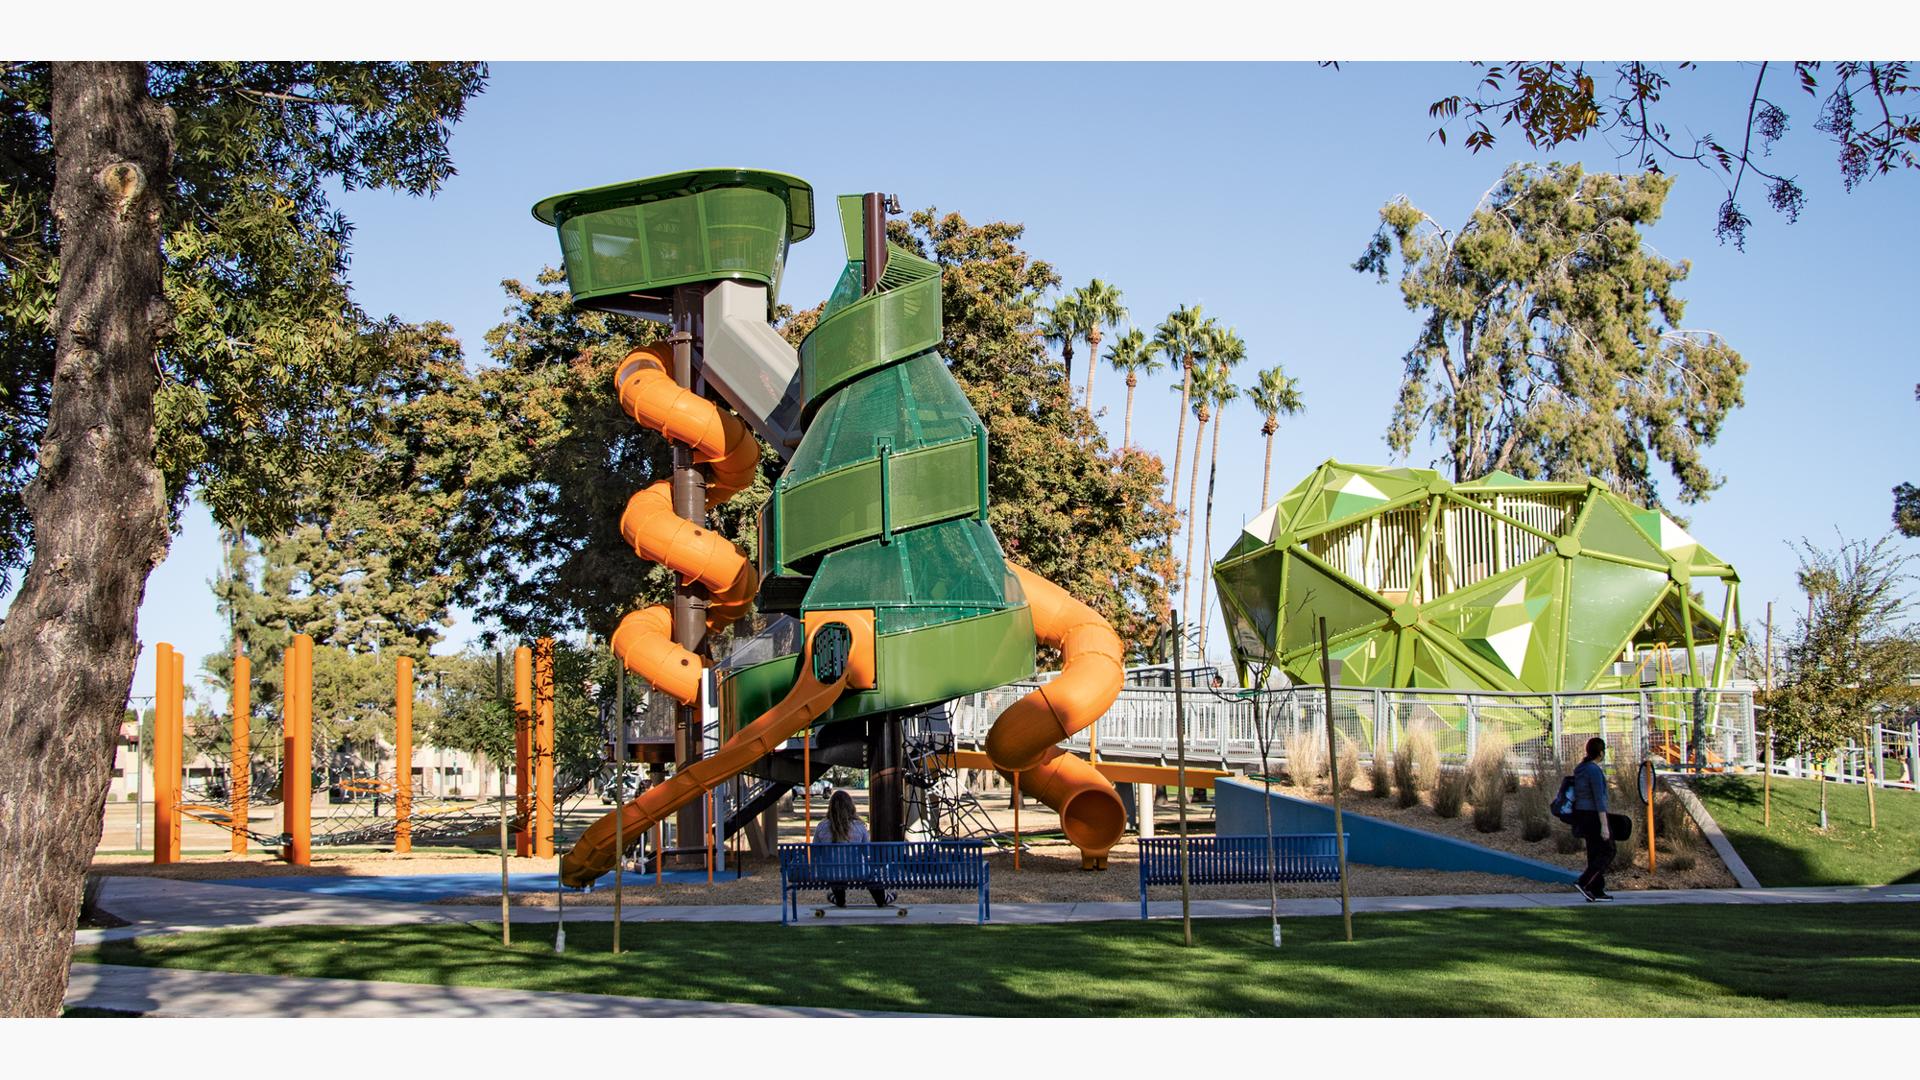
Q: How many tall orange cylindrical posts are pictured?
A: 8